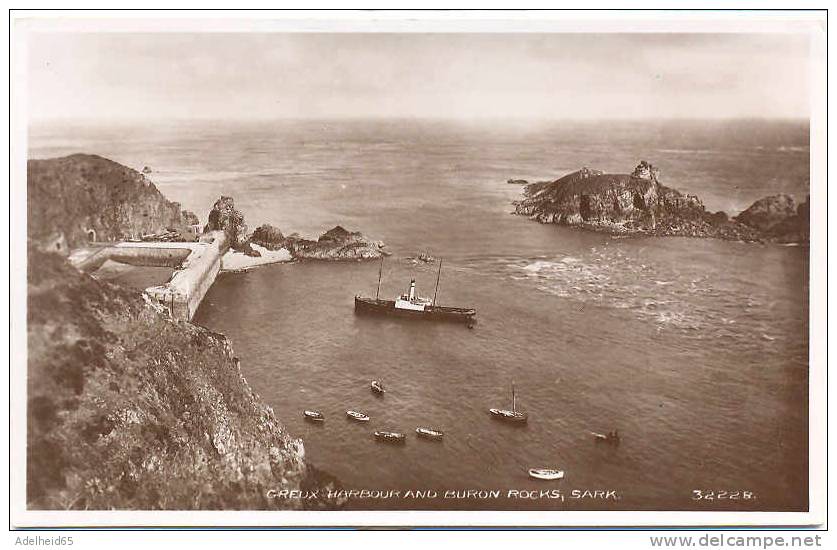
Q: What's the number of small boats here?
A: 8